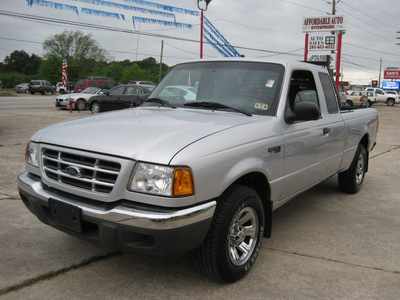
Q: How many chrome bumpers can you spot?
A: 1